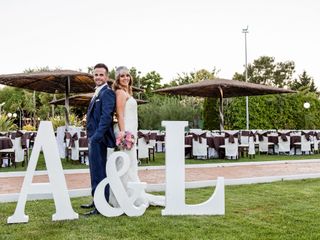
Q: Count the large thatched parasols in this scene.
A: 3